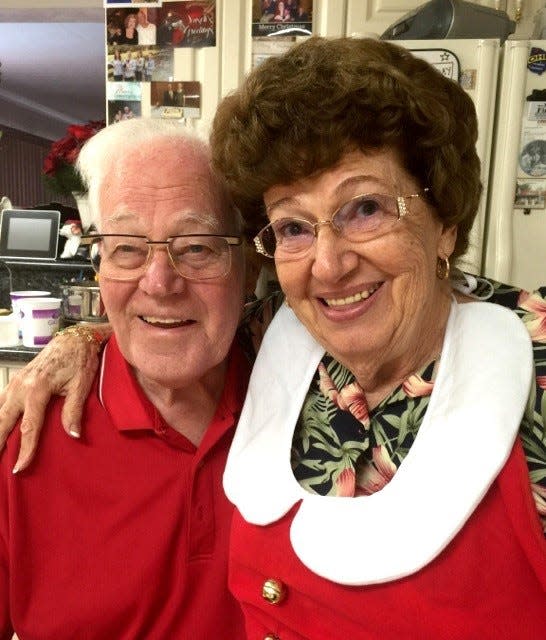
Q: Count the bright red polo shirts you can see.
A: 1